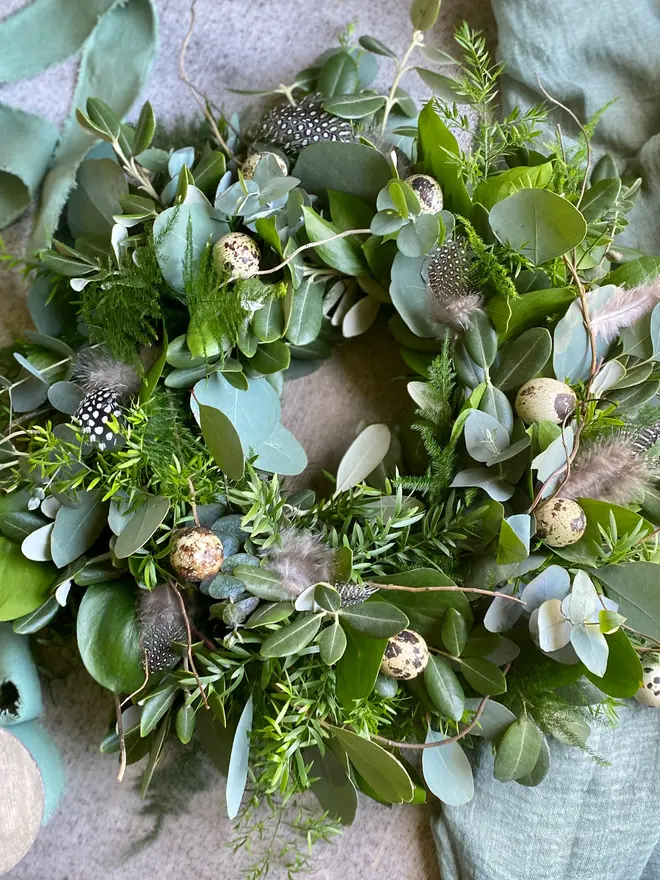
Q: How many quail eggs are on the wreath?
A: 8